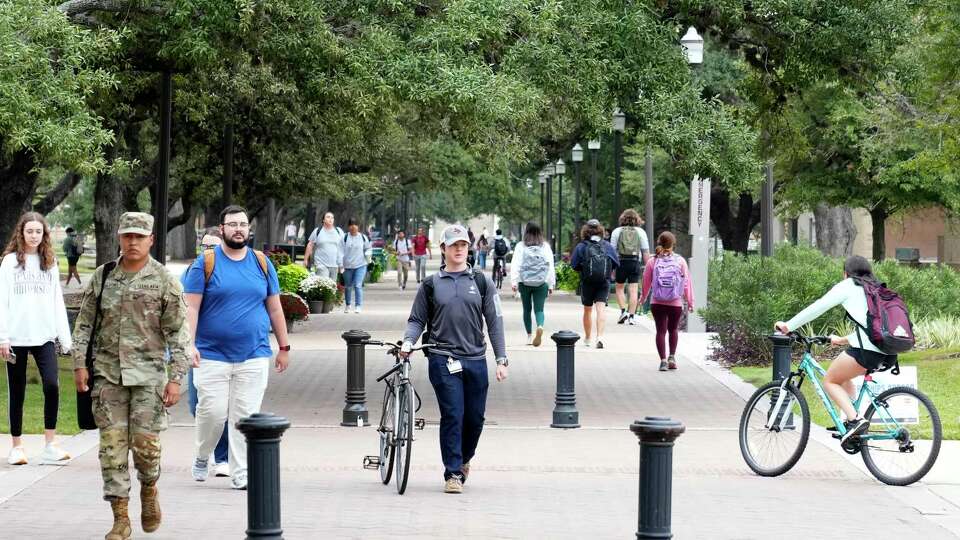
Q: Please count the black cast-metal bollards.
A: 5